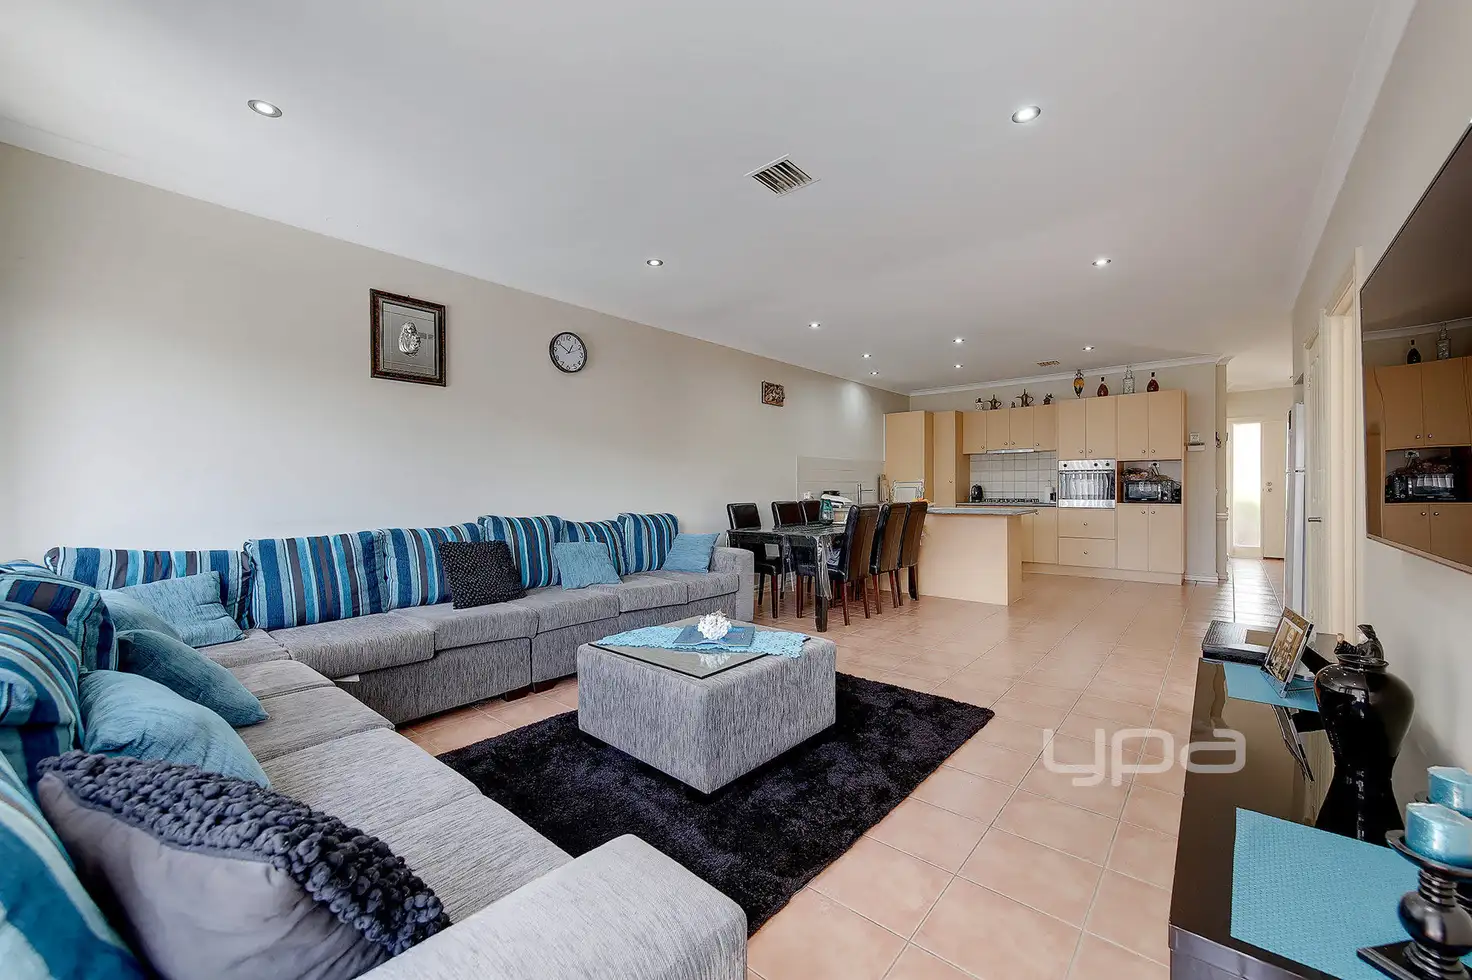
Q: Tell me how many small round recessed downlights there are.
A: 10